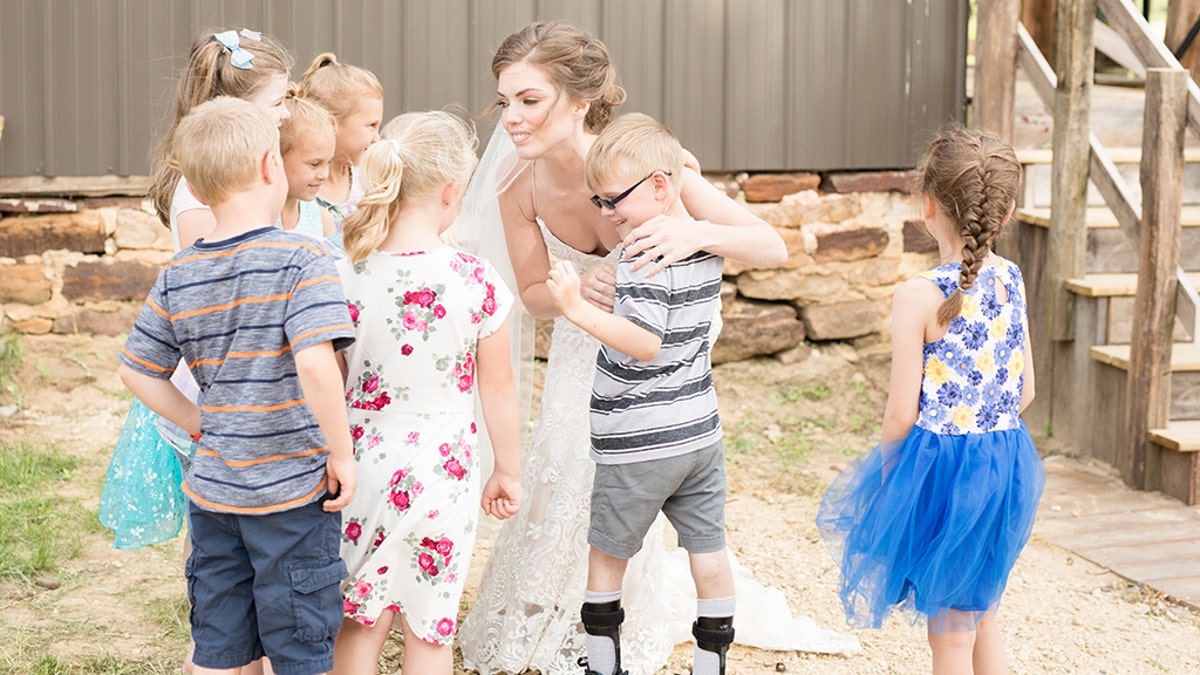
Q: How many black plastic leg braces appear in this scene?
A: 2